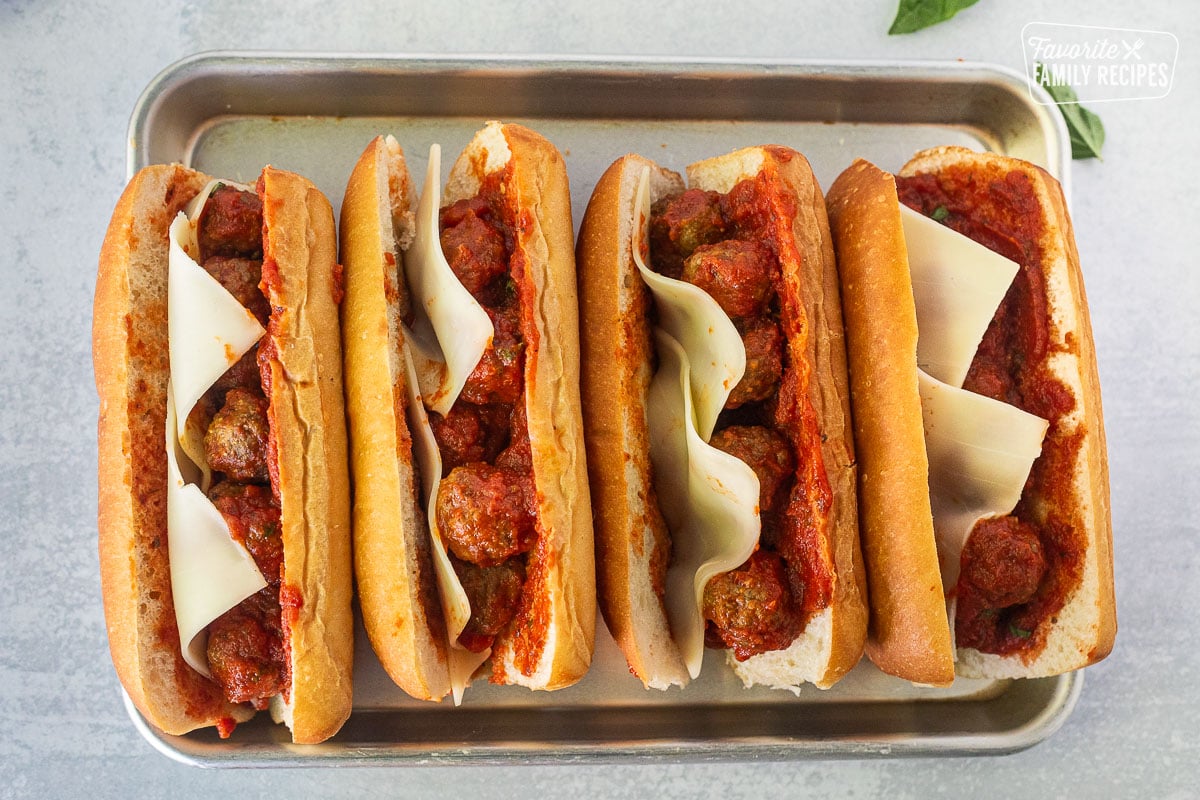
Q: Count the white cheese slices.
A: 8